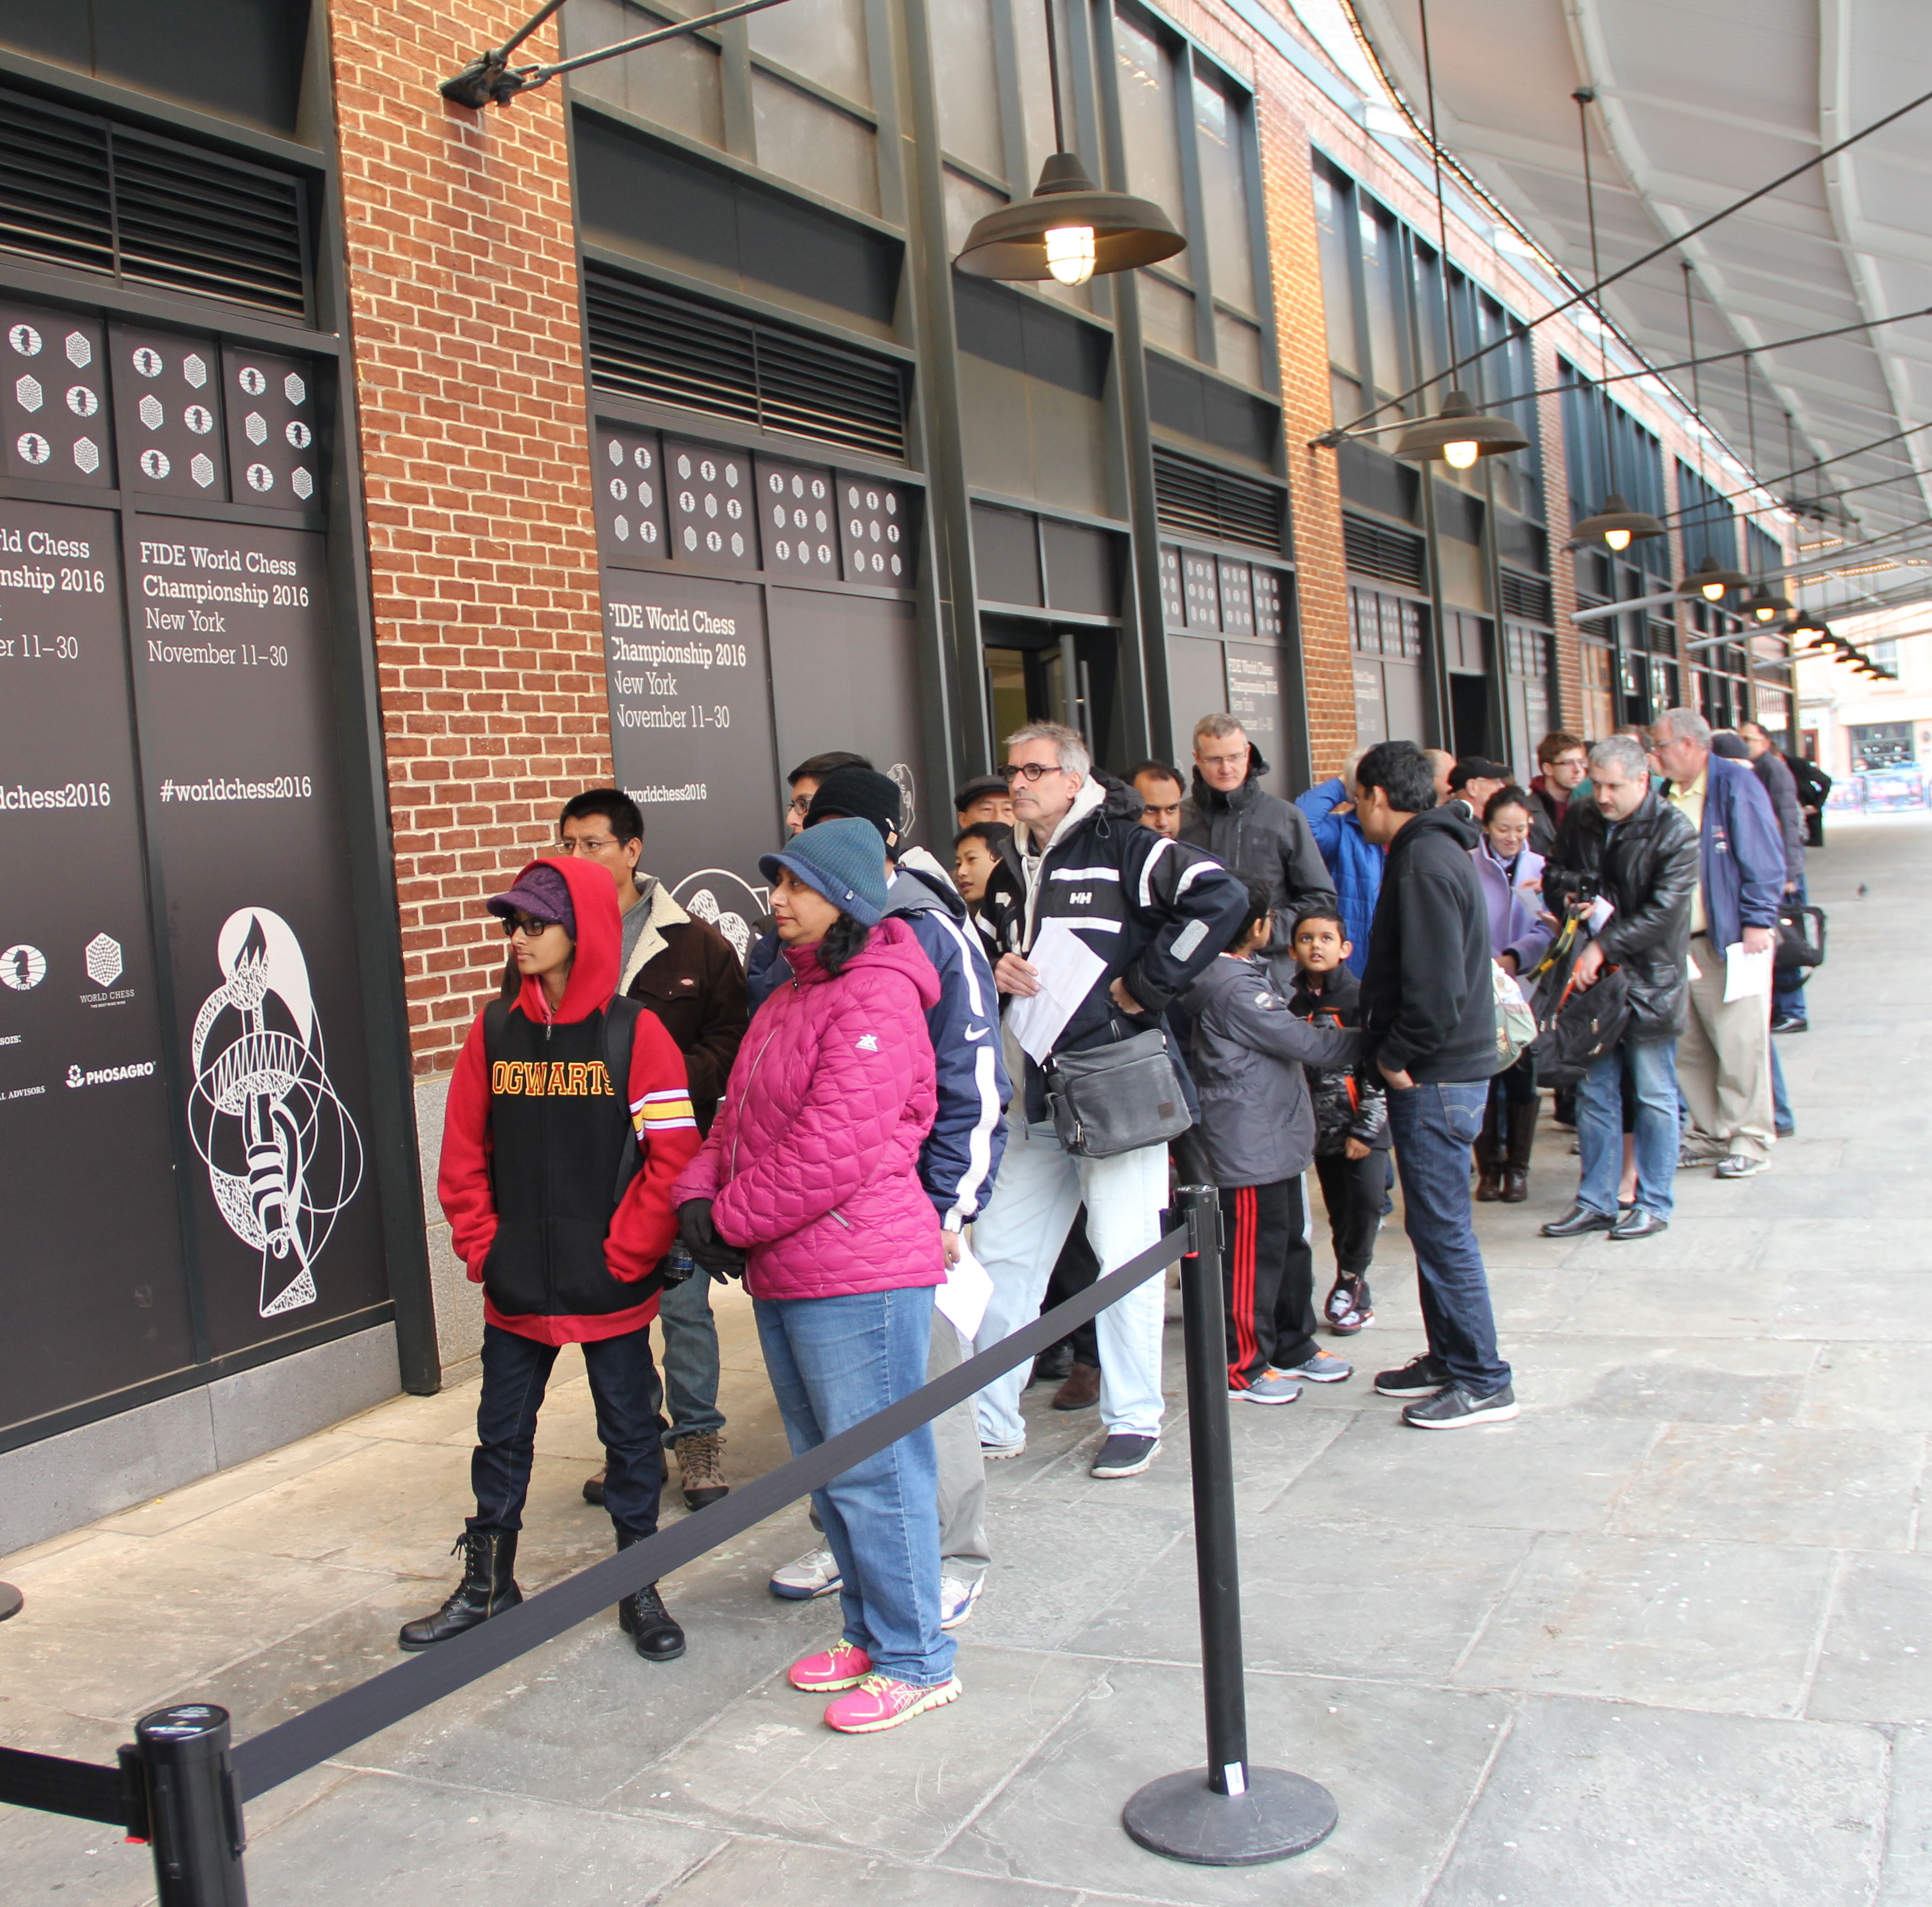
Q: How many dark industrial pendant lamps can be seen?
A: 10